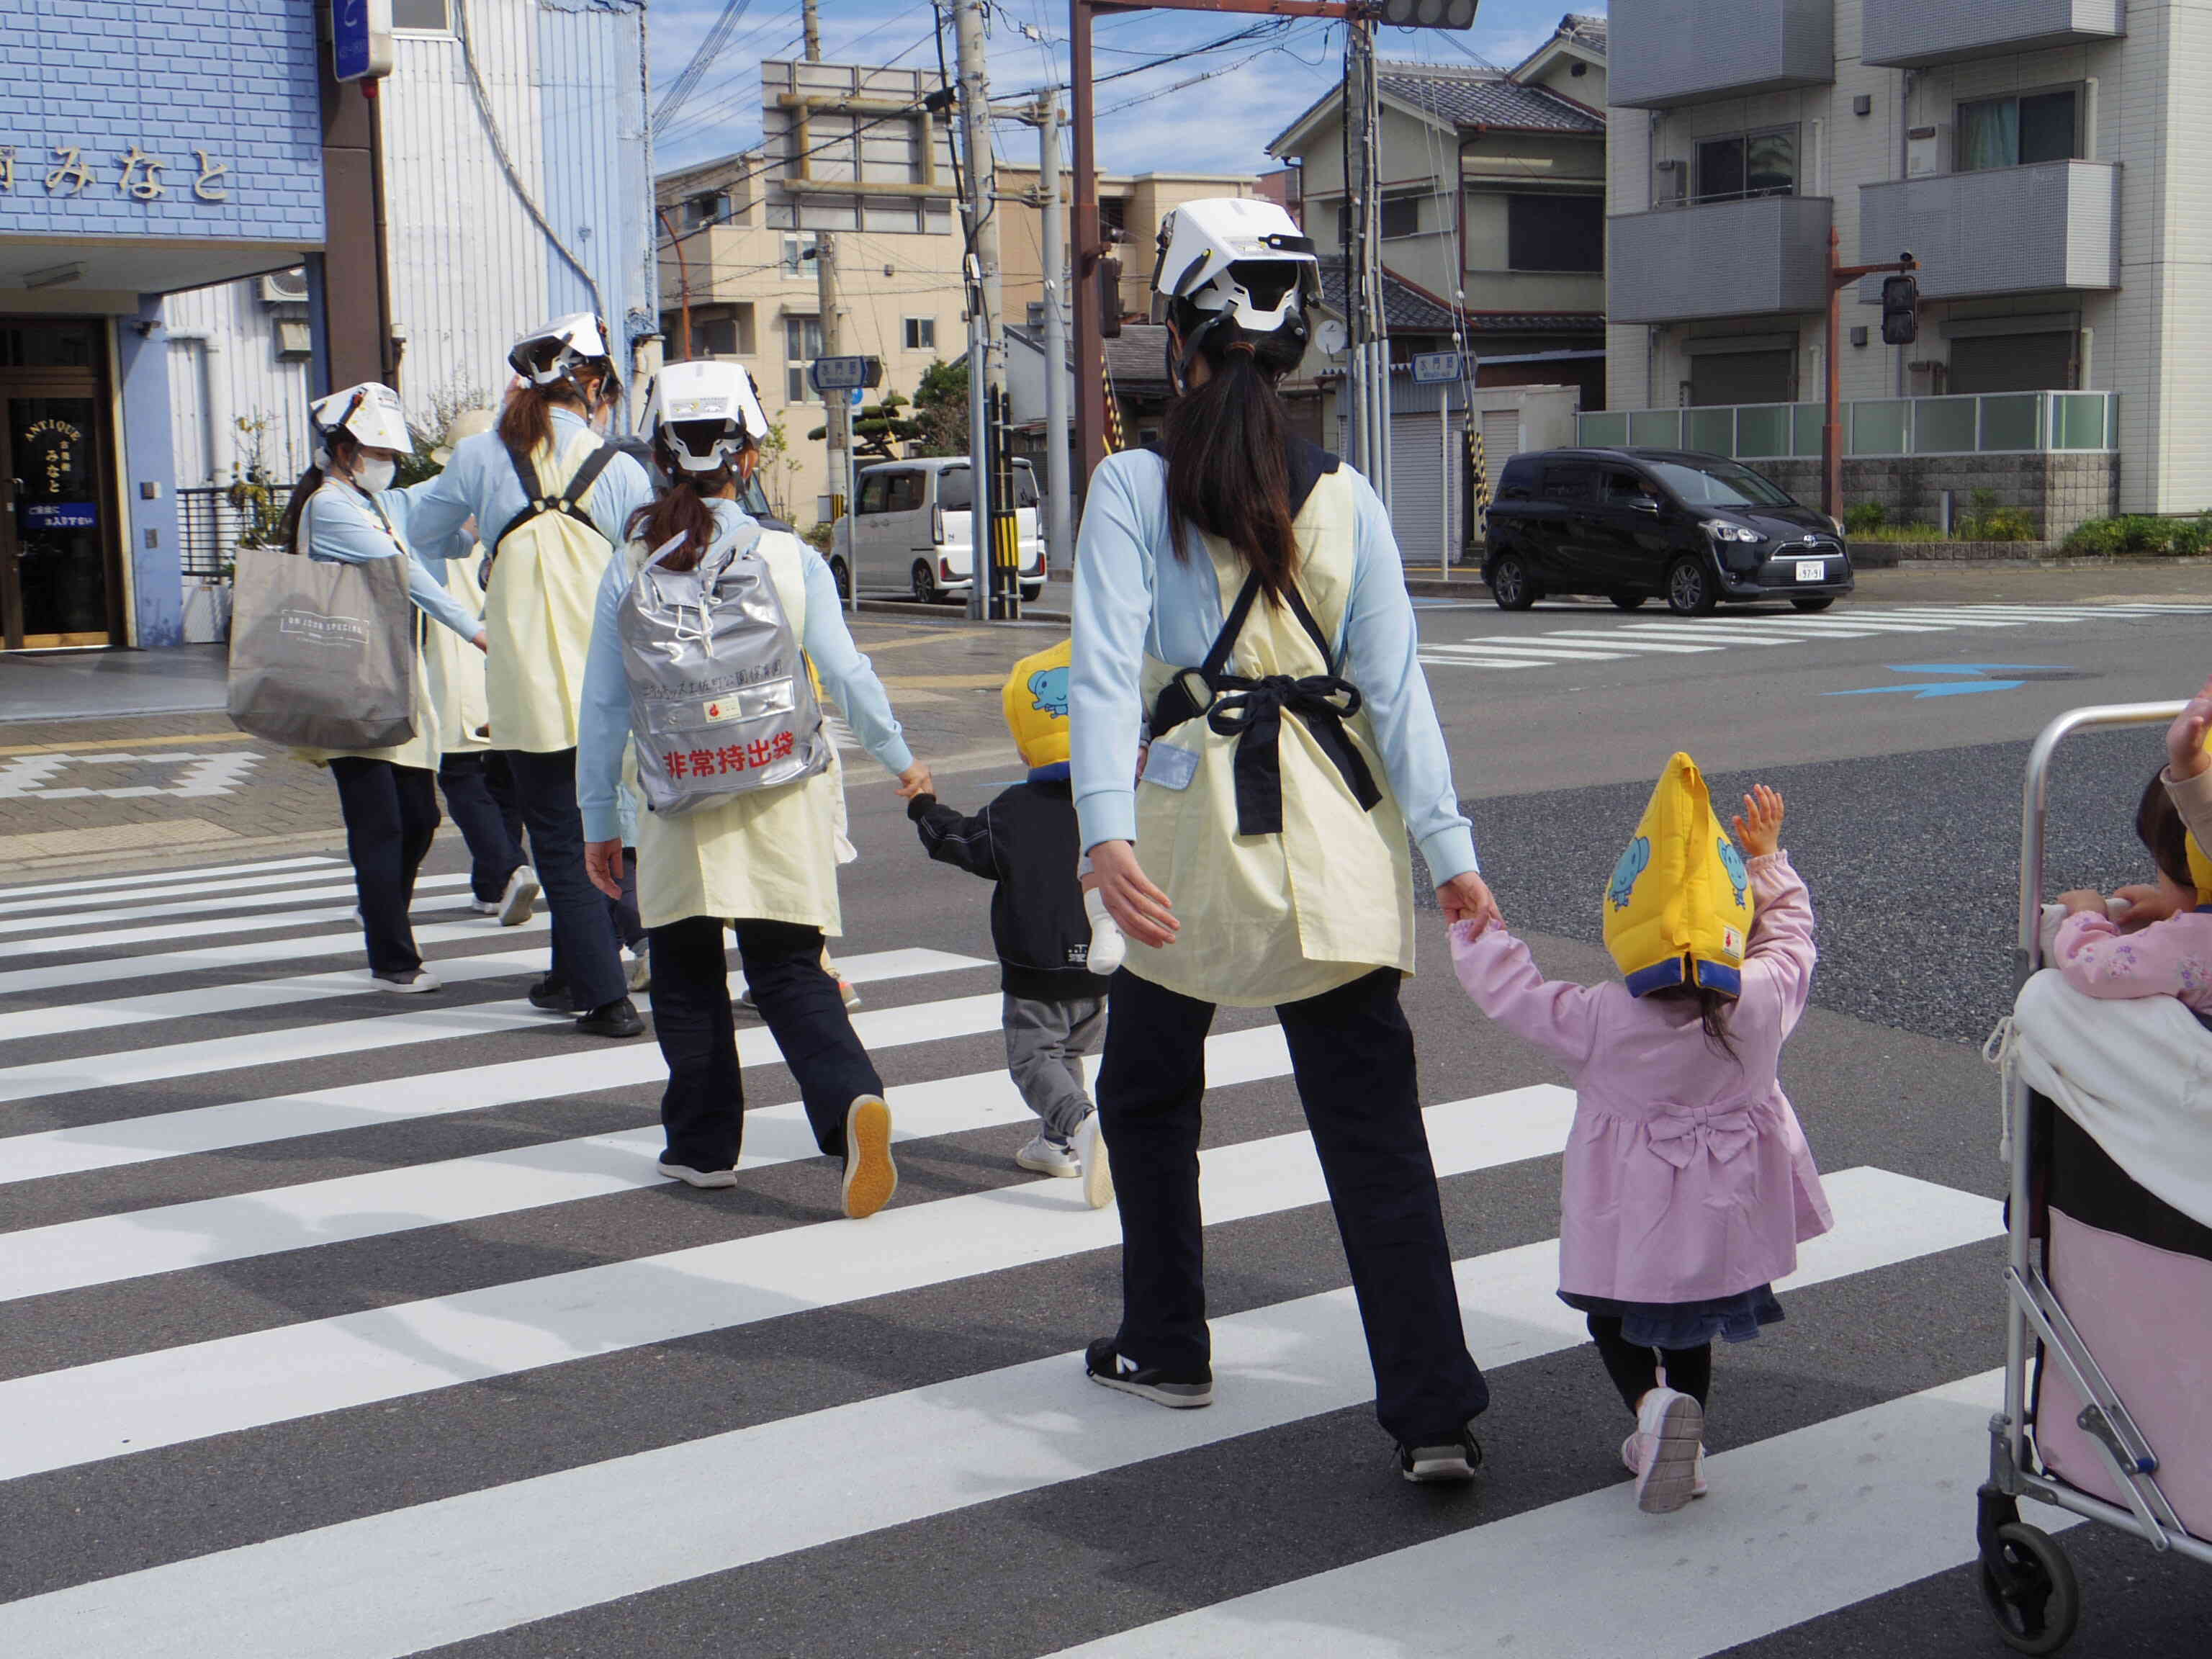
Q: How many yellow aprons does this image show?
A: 5